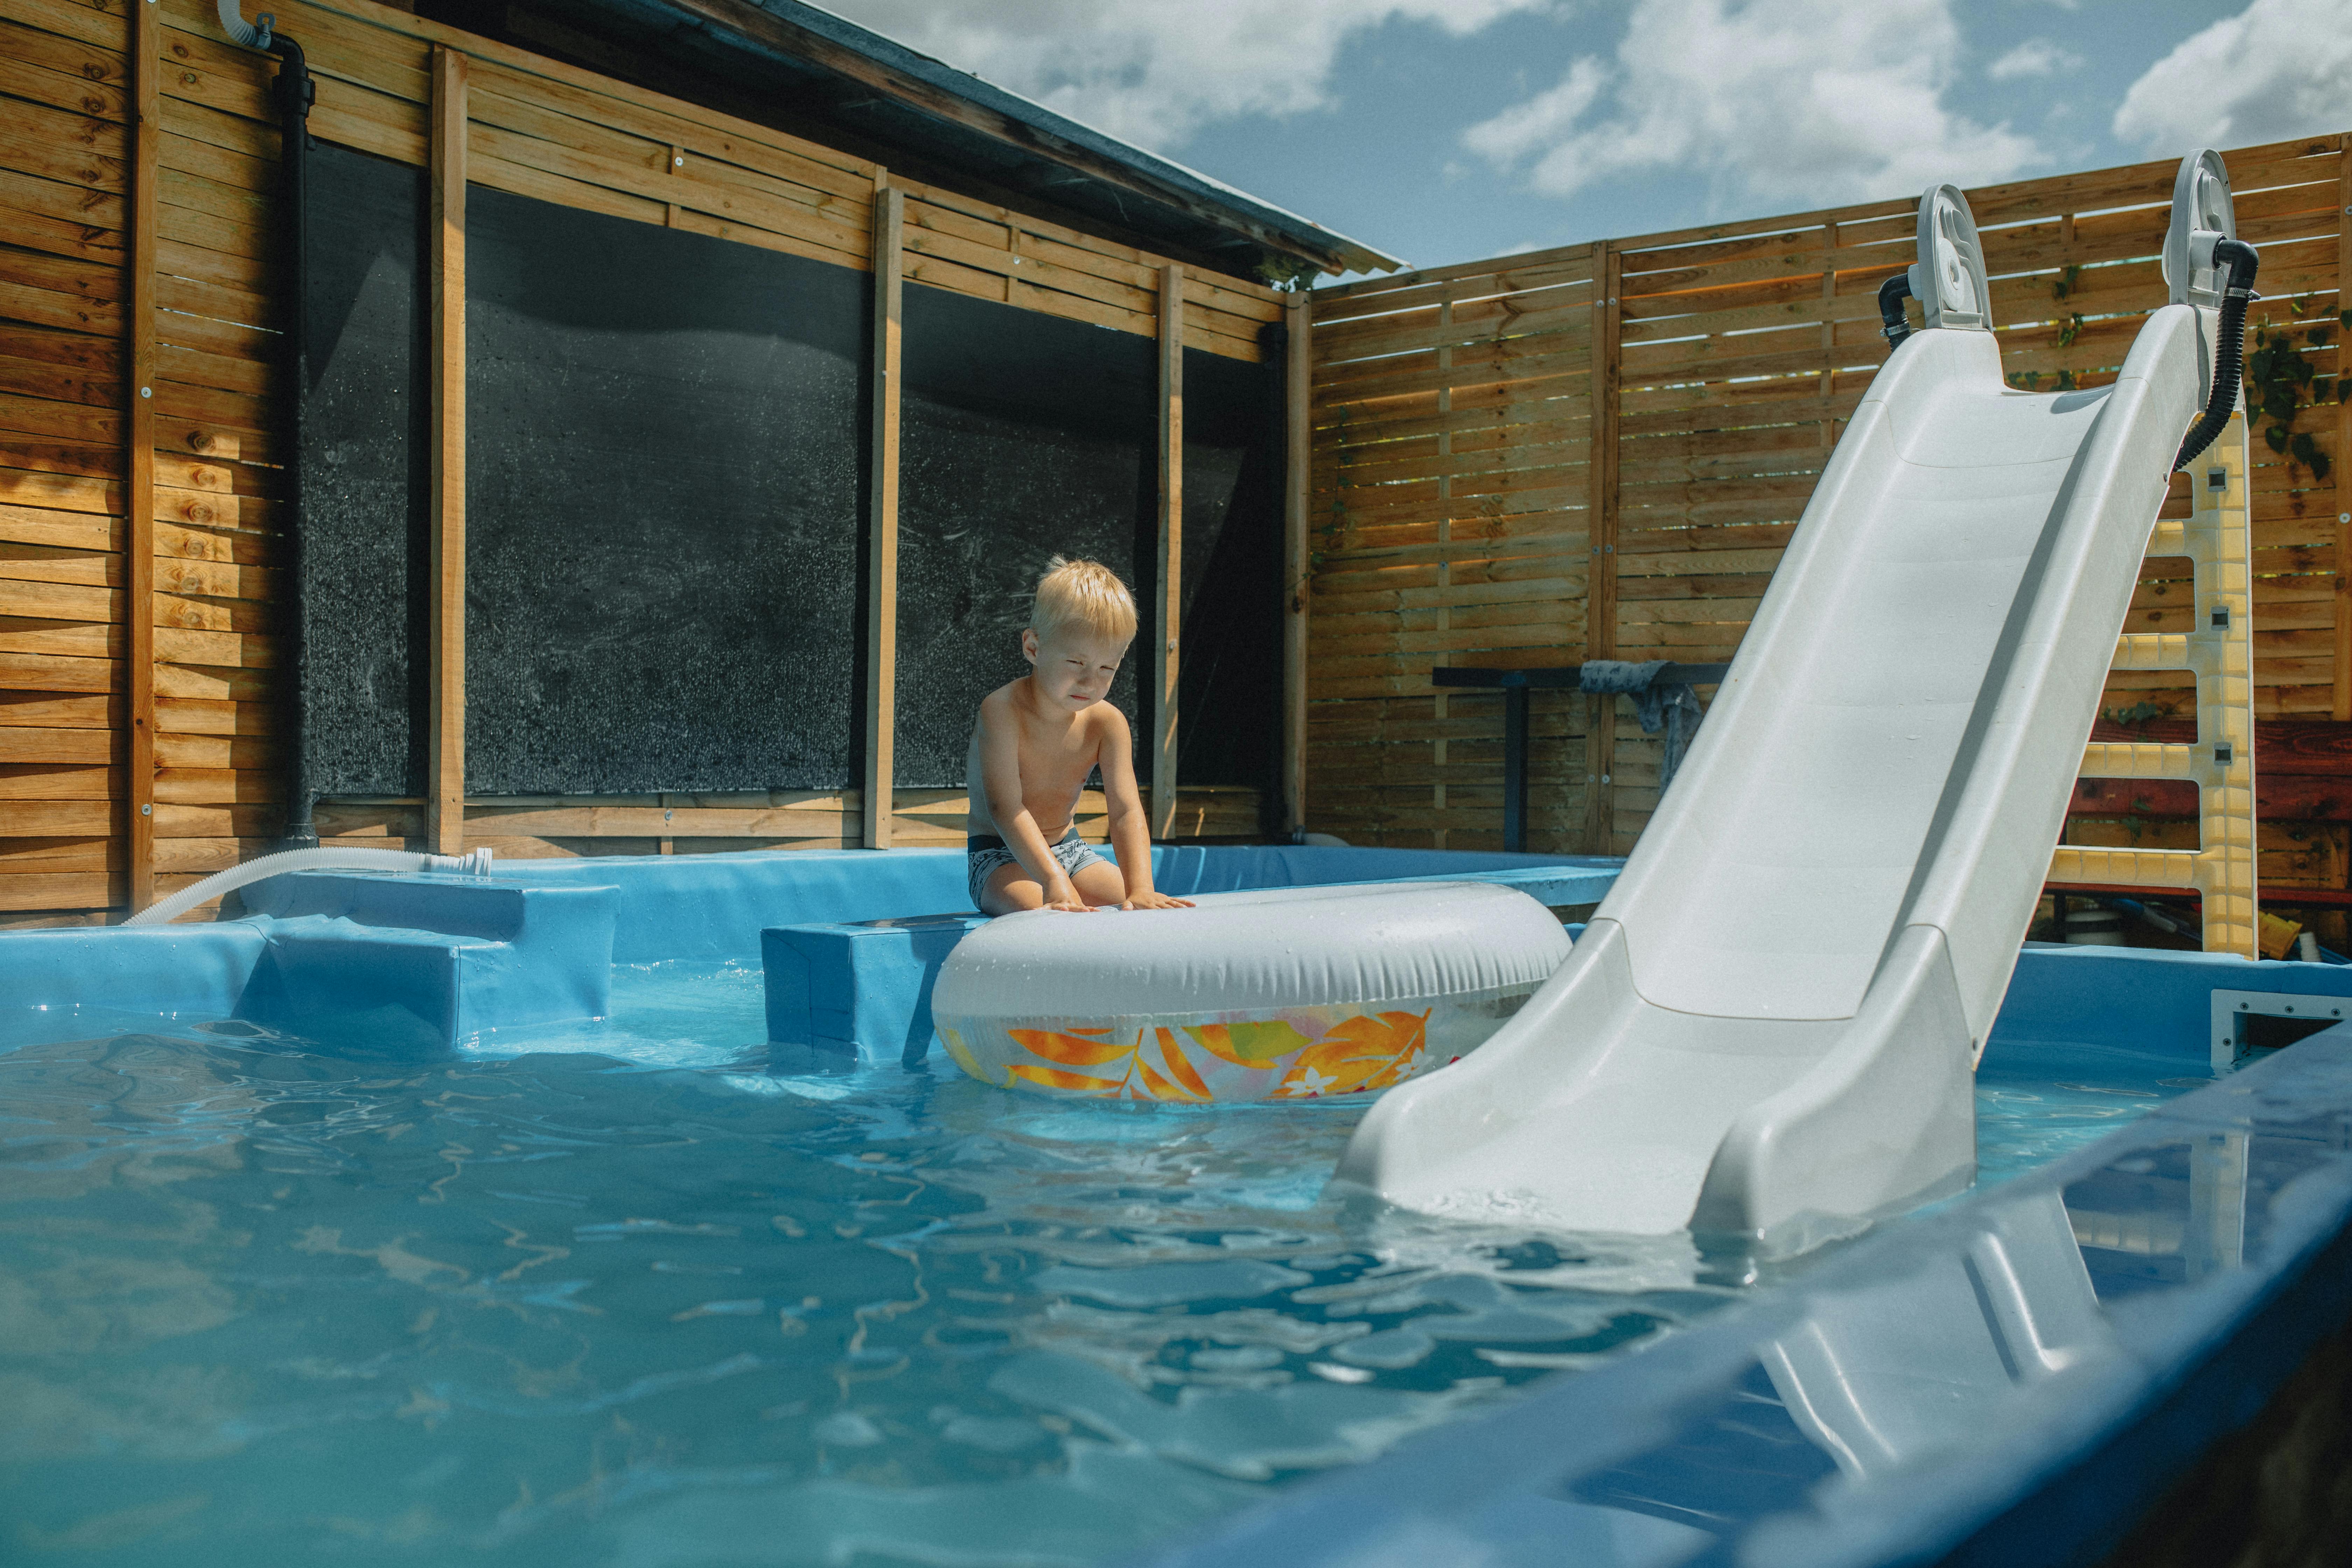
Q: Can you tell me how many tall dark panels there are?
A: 4